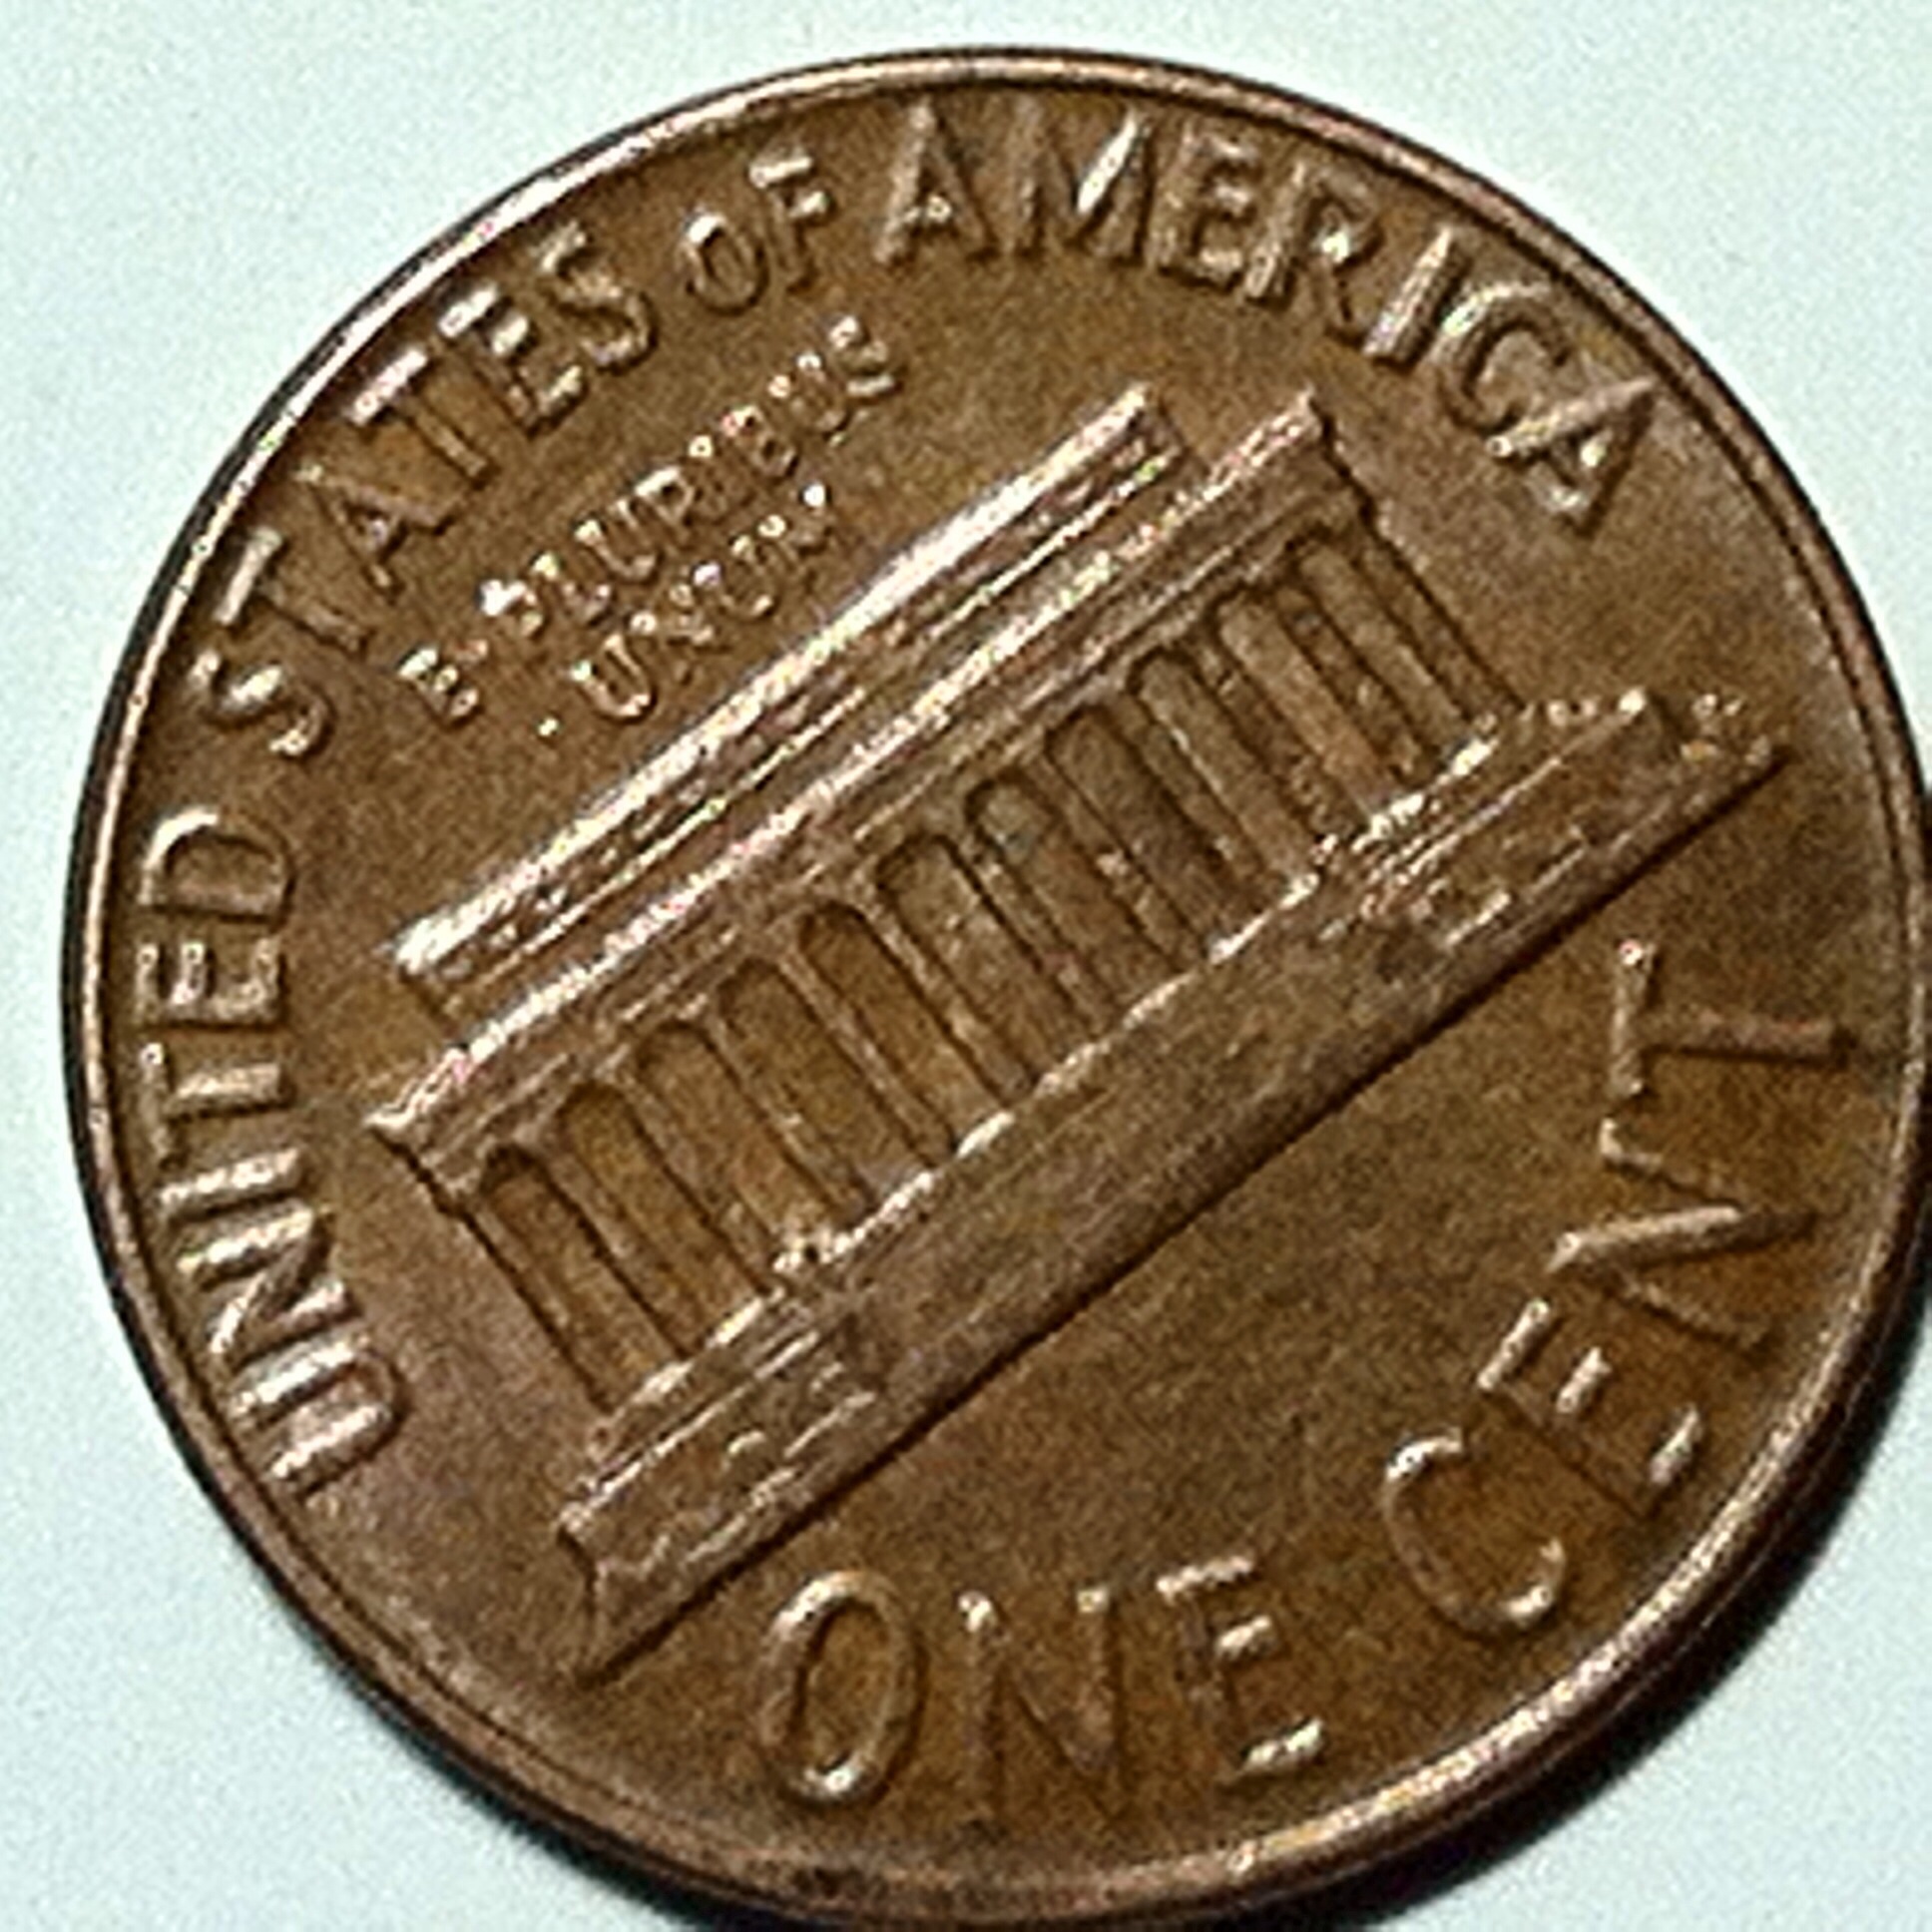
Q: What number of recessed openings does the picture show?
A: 11